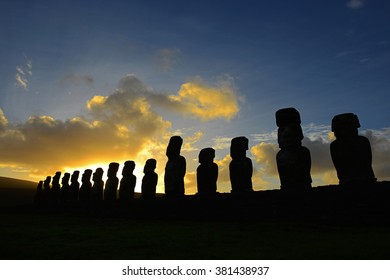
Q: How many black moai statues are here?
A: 15